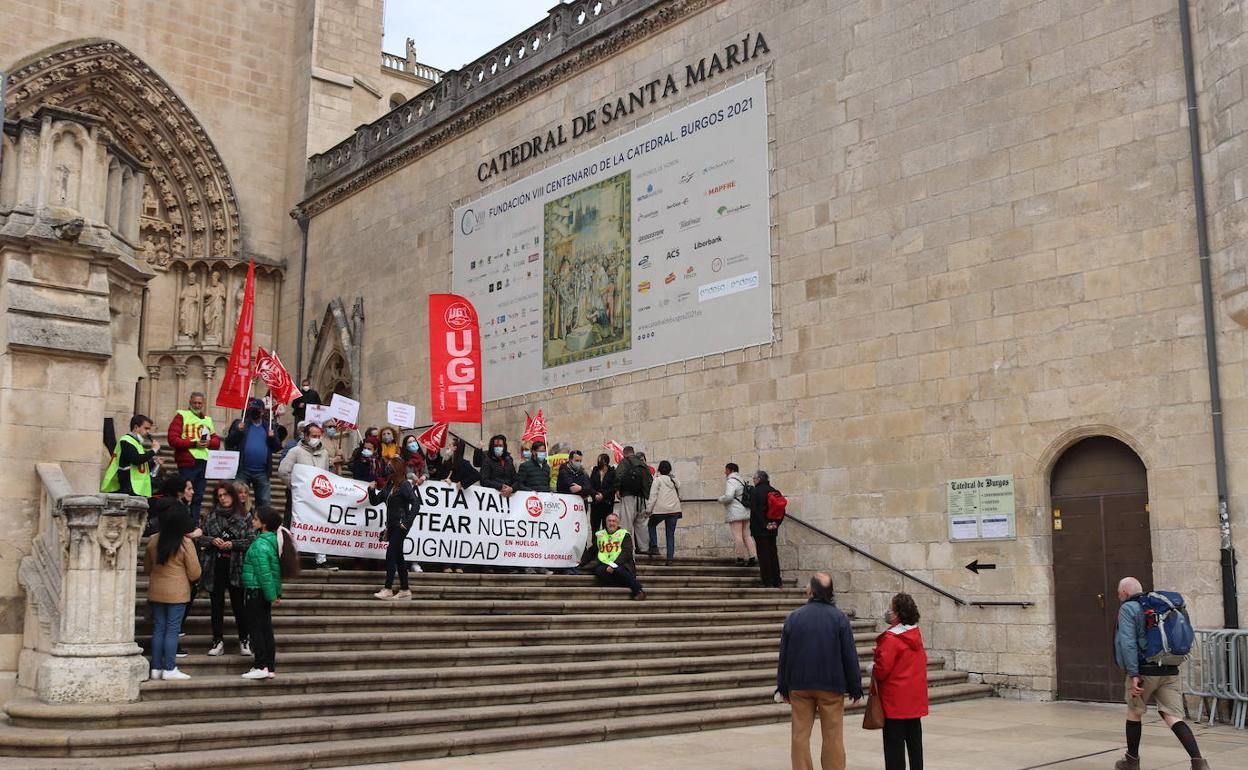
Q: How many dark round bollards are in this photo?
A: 0